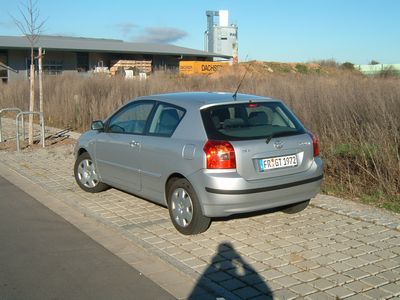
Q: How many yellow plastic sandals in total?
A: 0